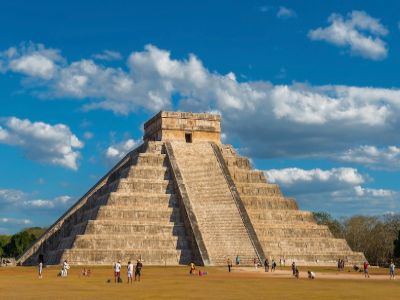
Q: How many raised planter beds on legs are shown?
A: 0